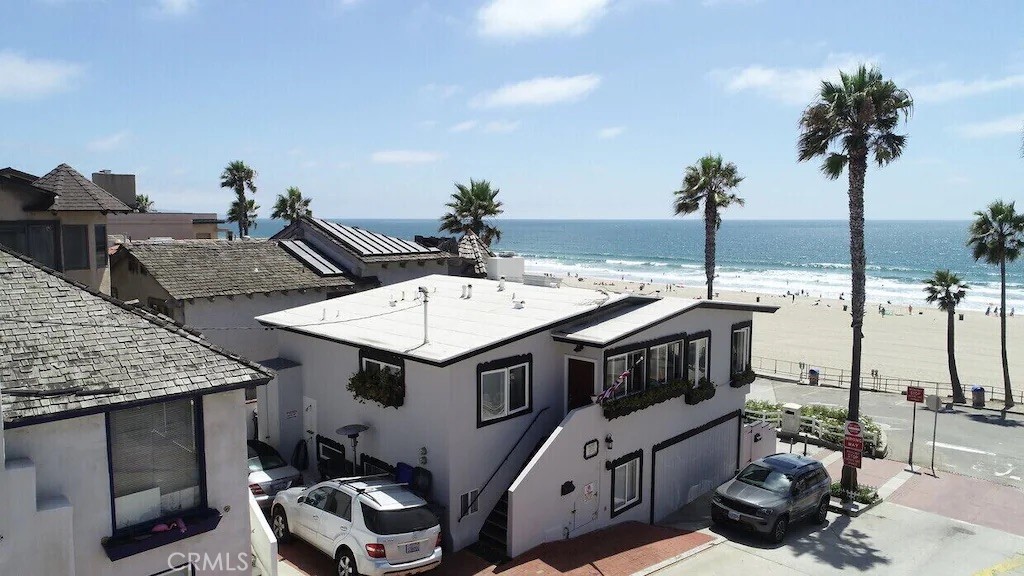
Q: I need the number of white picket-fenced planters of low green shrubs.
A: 2